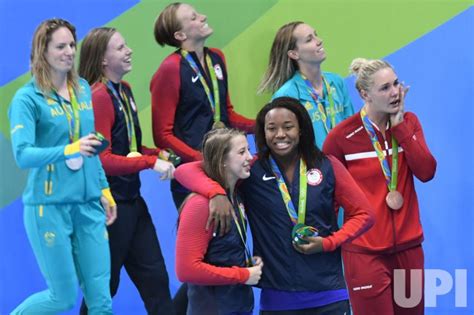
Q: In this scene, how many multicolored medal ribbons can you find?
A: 7